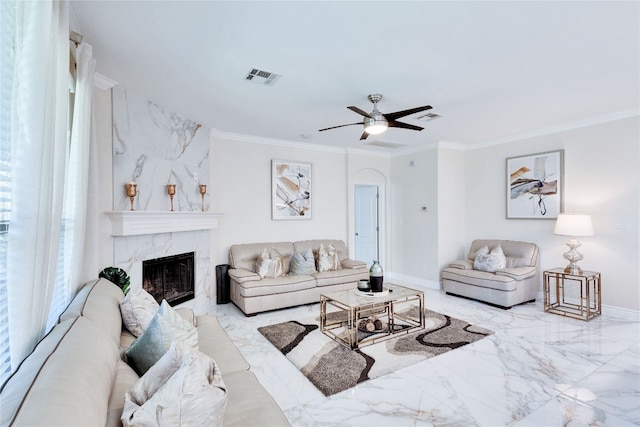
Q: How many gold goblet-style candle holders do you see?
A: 3